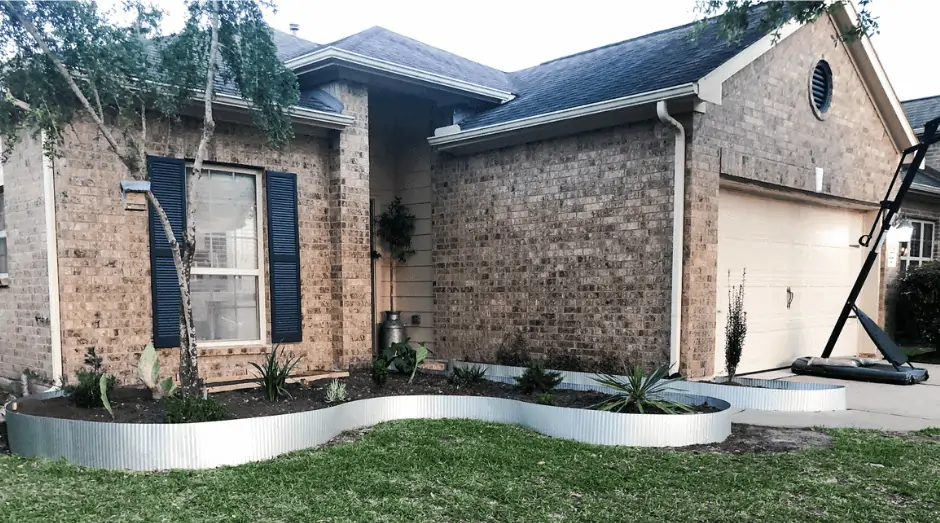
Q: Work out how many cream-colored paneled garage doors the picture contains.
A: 1